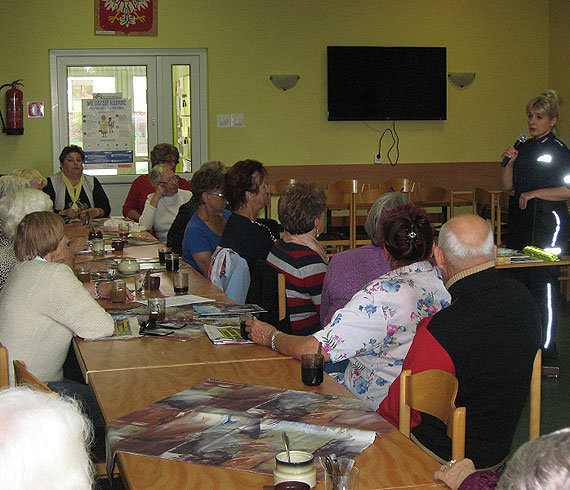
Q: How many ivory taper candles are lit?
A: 0